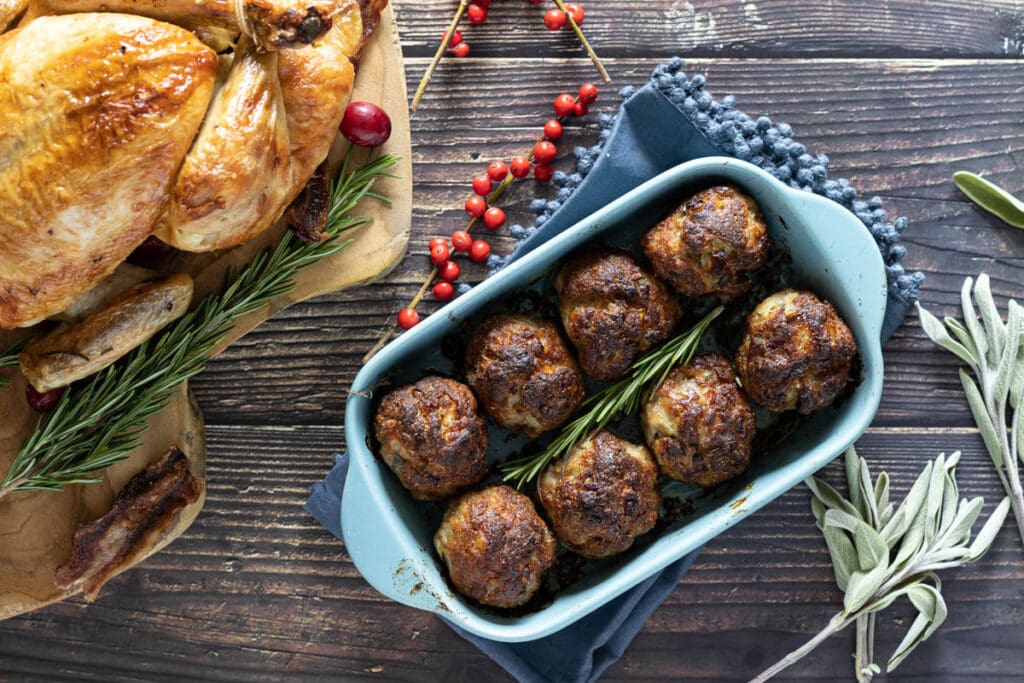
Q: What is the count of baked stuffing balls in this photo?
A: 8